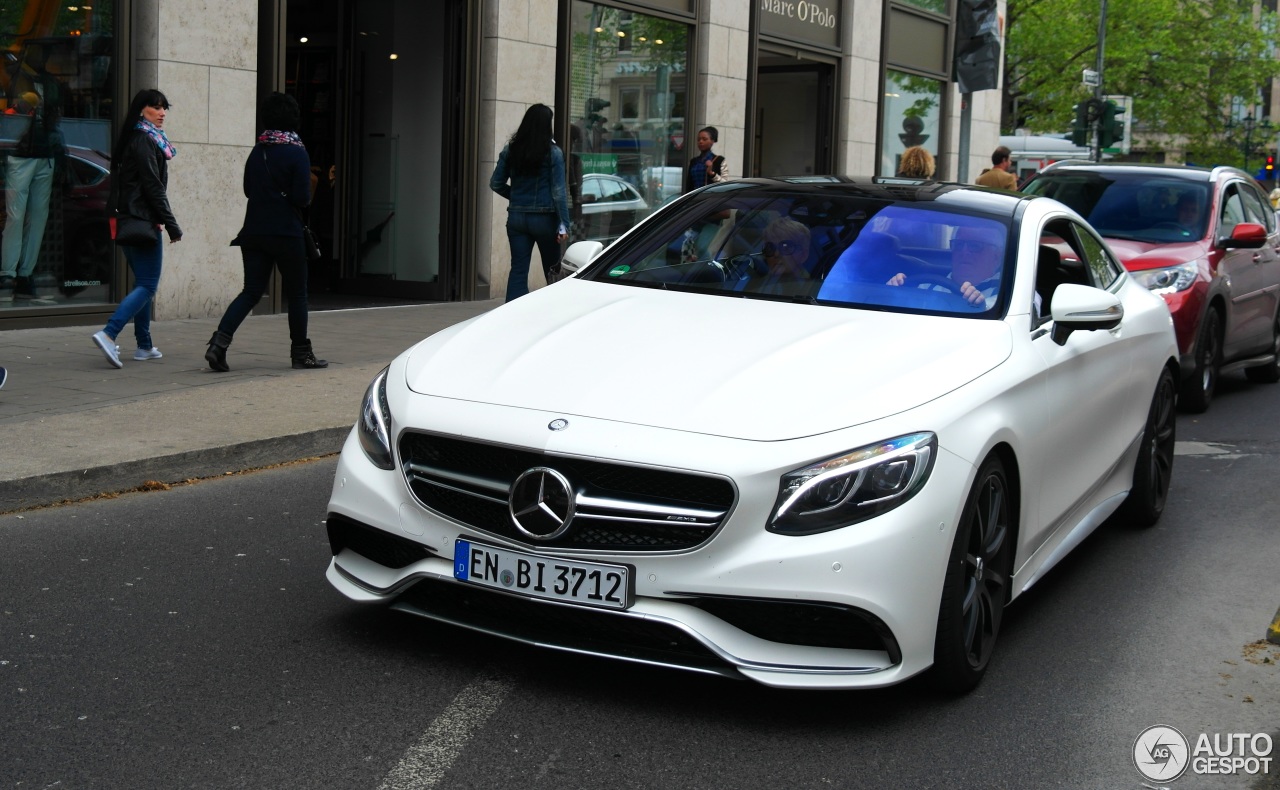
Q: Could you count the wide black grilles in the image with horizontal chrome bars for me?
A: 1